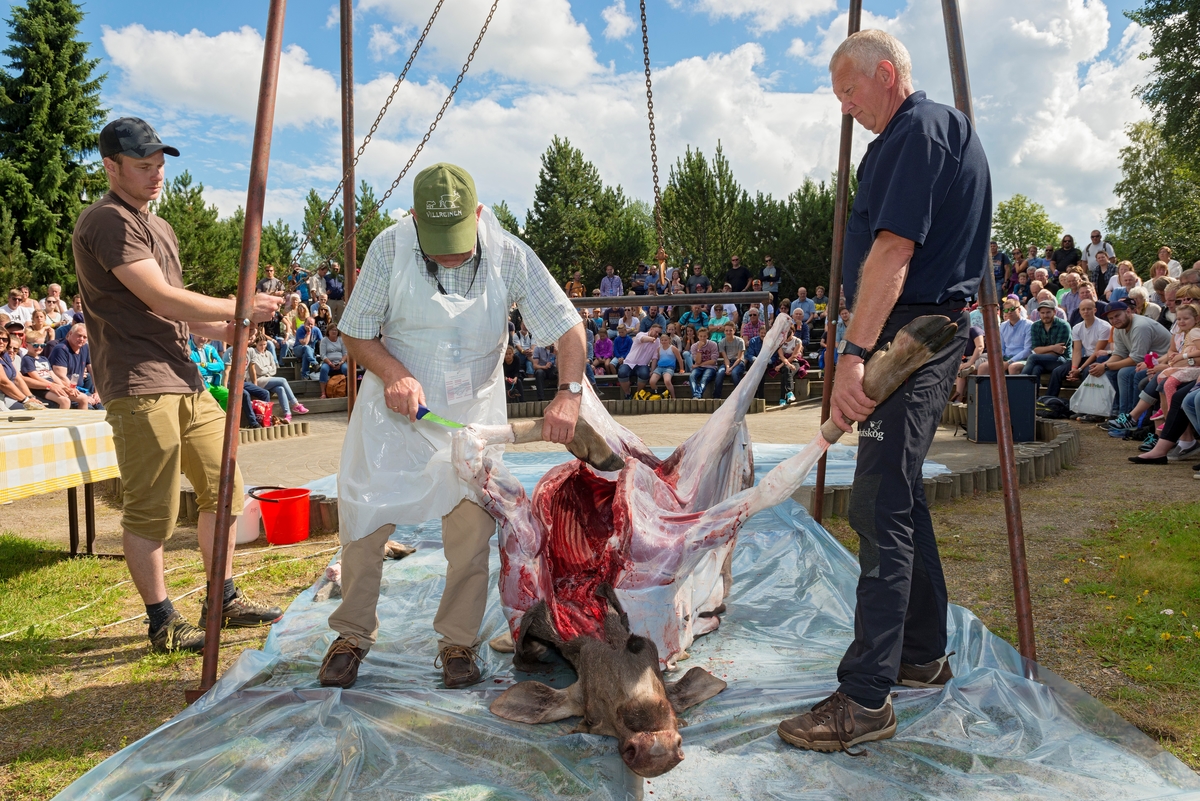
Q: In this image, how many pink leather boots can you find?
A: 0